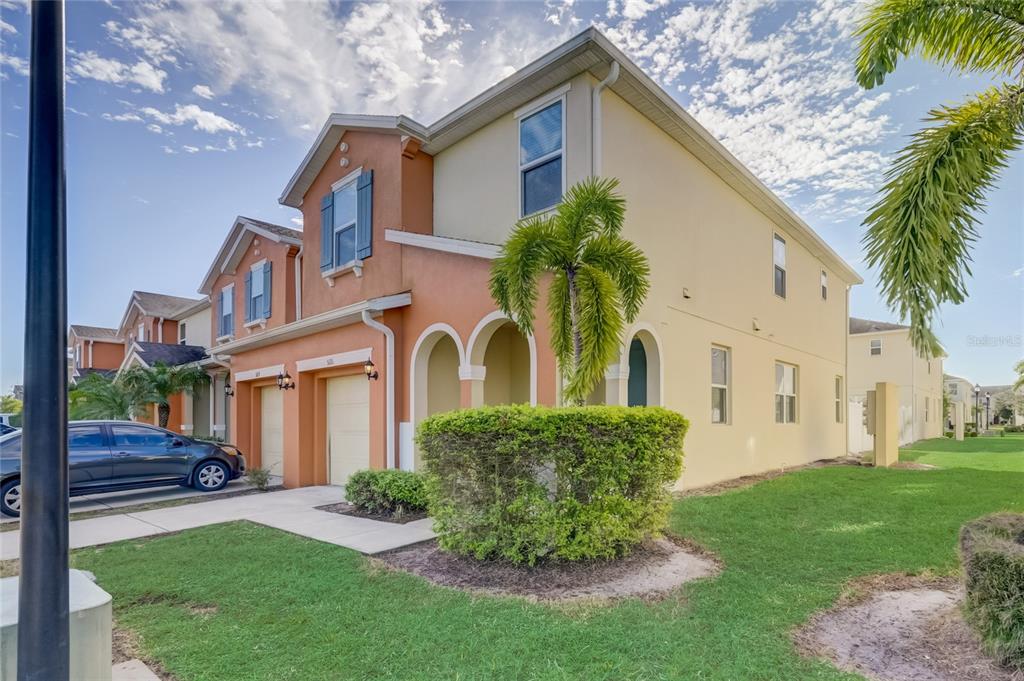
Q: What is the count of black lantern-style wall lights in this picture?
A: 4